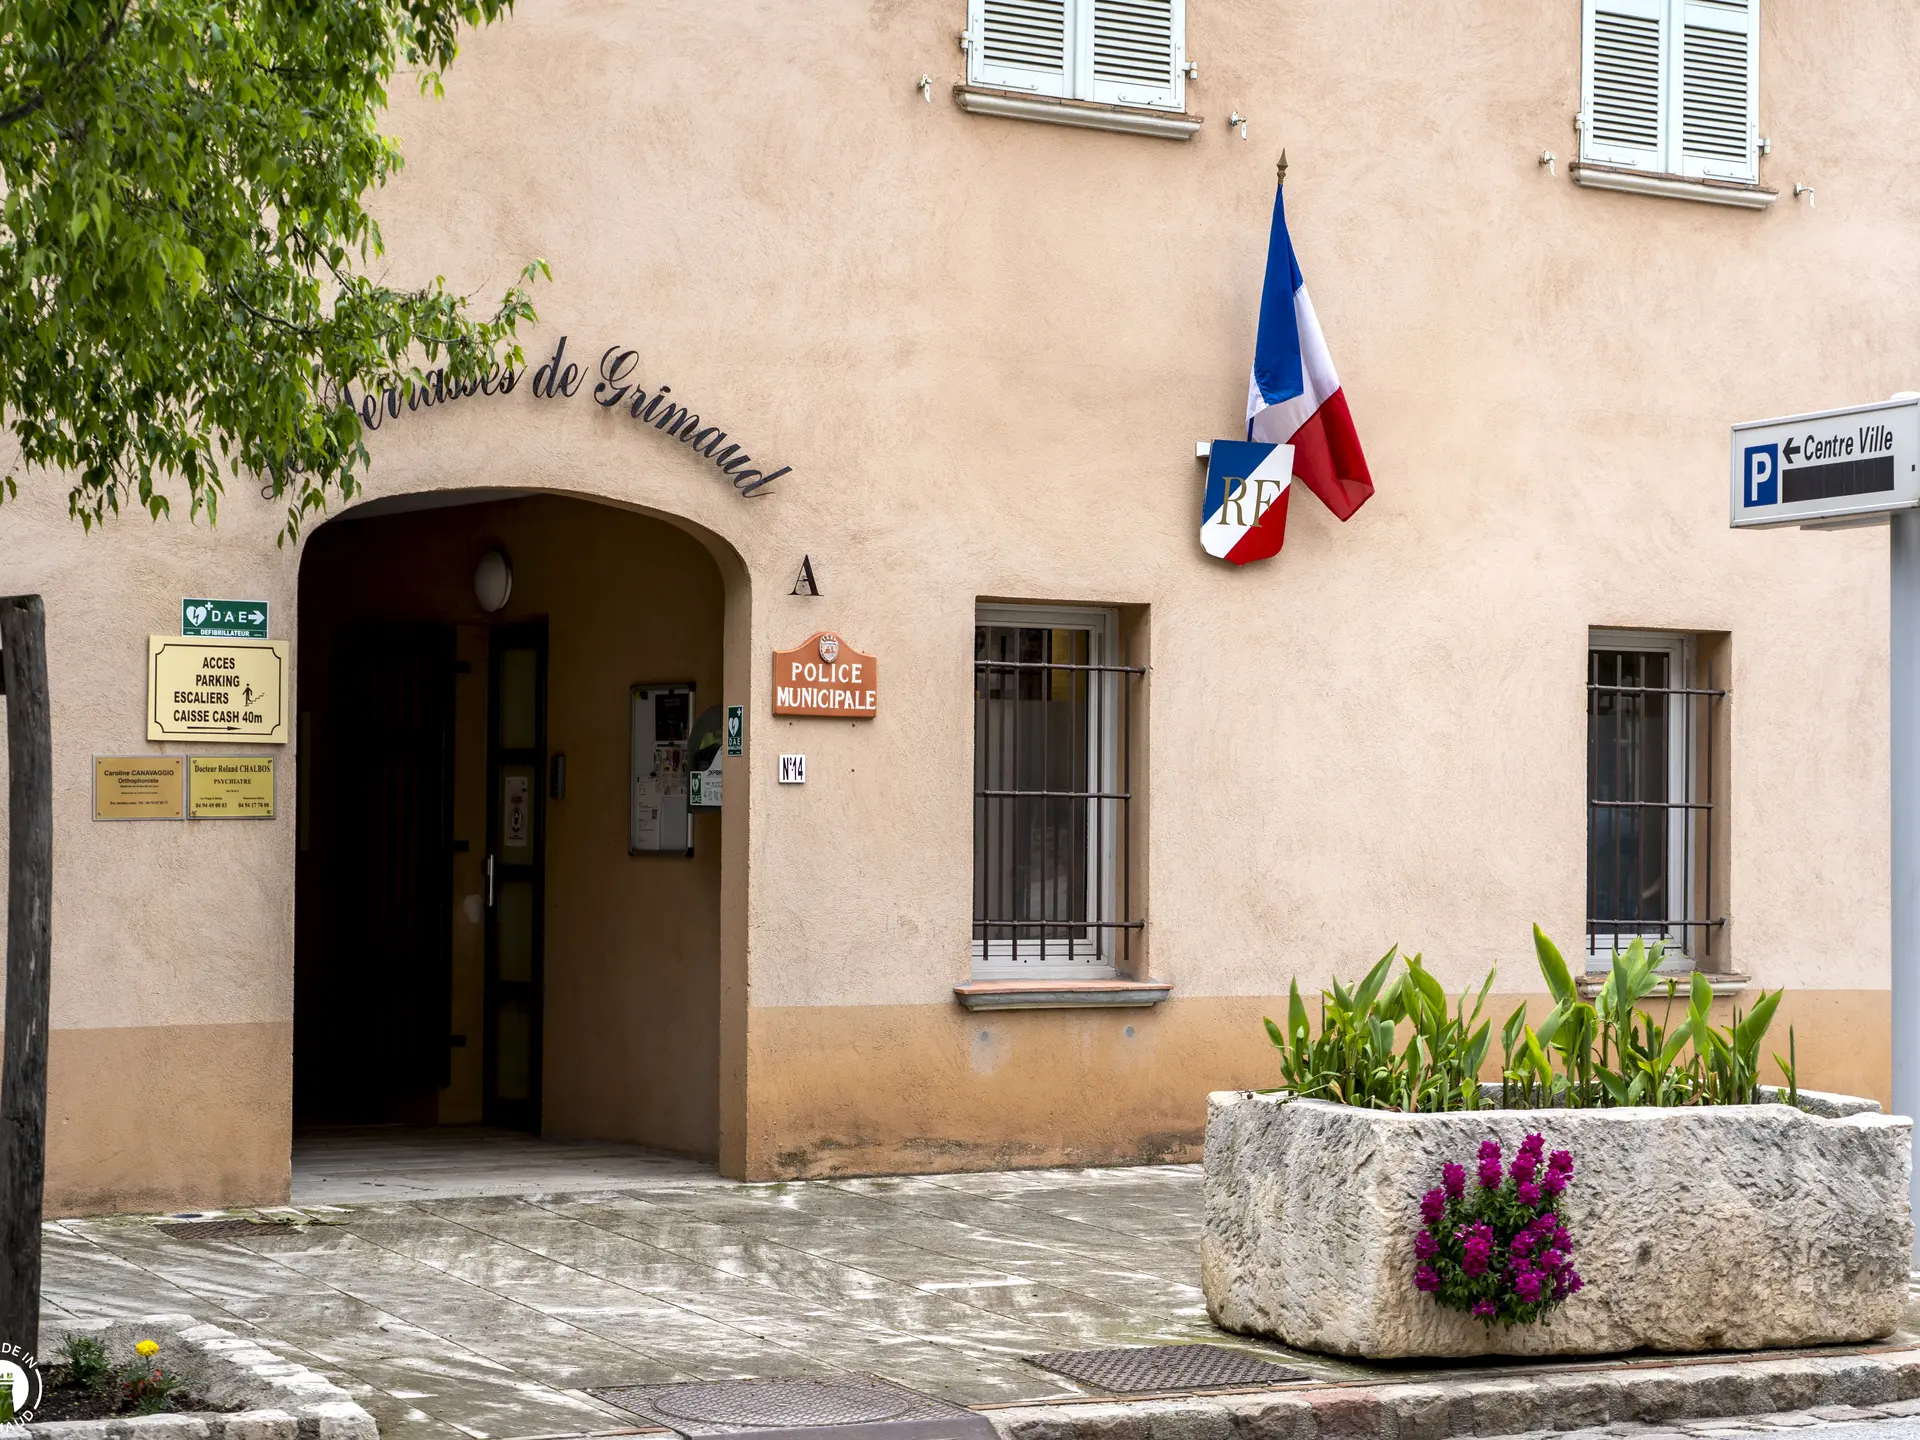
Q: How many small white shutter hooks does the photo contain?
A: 4